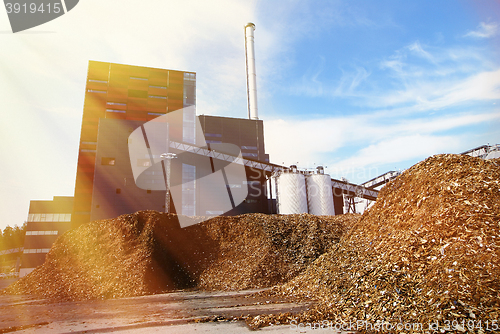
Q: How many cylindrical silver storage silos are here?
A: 2